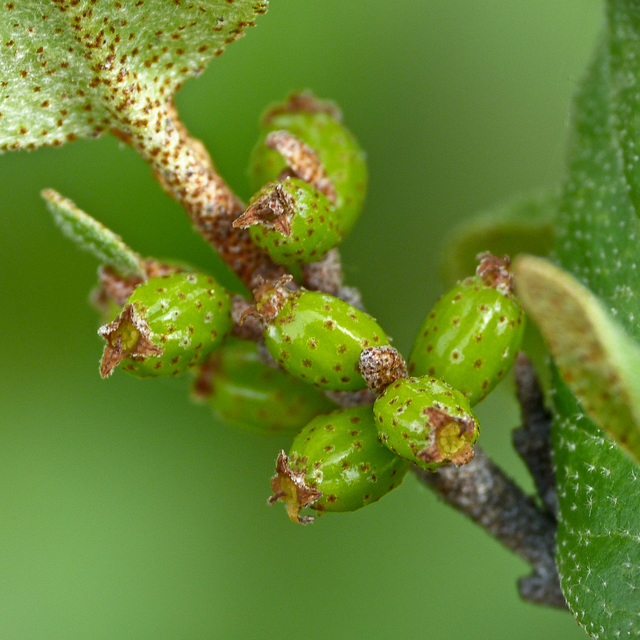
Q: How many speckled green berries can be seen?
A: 8